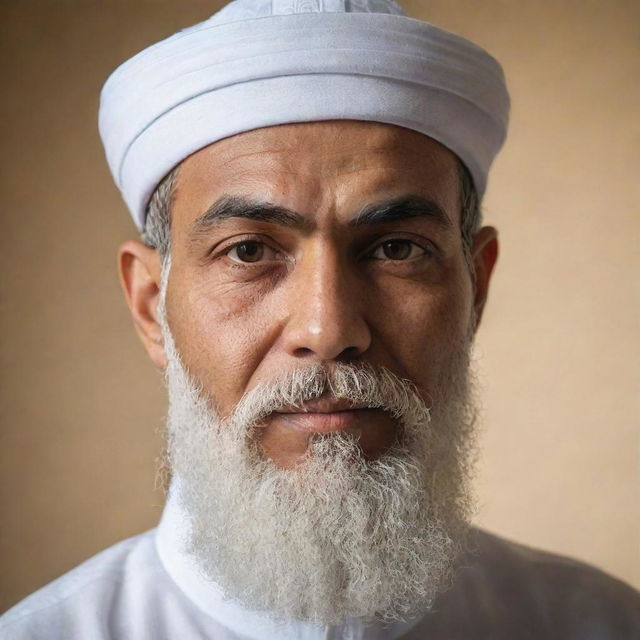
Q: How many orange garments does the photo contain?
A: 0